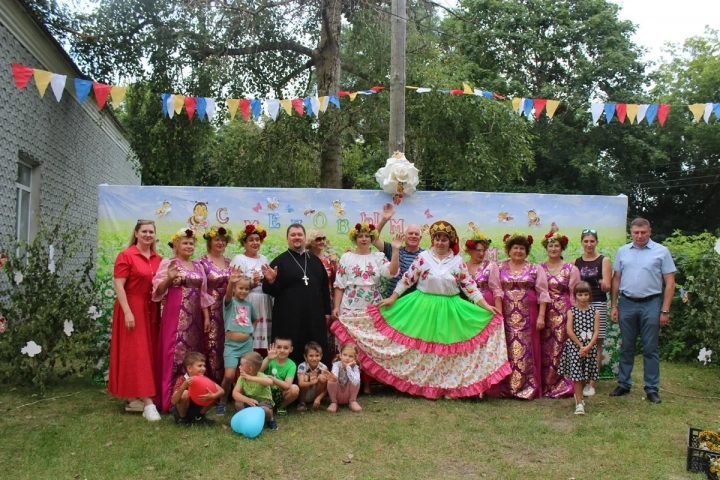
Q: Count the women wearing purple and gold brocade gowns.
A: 5